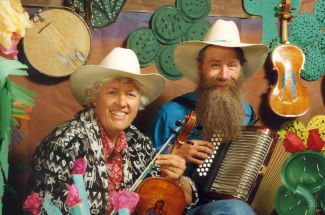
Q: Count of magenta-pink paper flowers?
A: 4